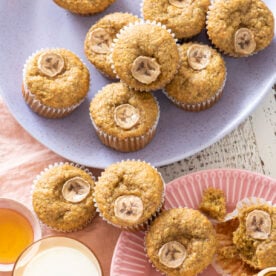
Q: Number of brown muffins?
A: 12